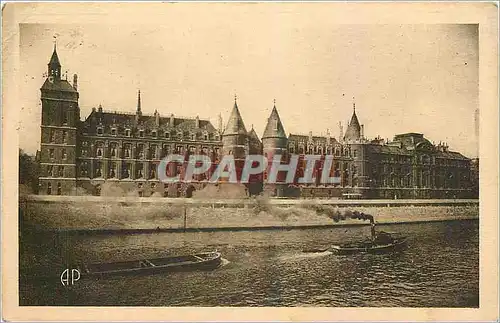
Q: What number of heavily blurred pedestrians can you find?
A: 0